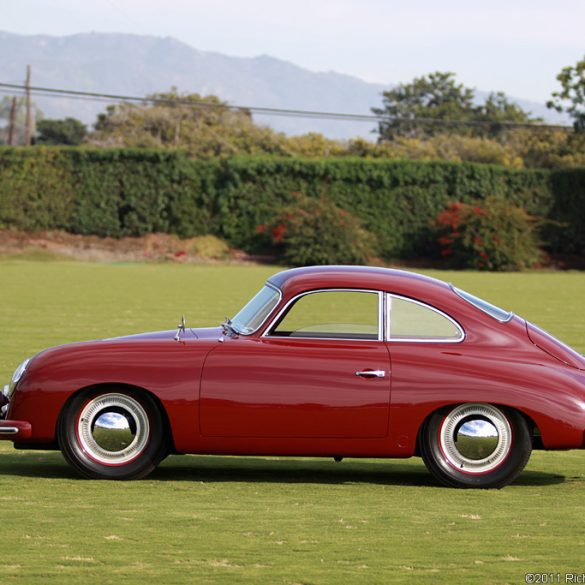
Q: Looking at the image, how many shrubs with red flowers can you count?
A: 2